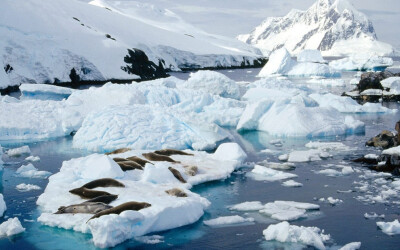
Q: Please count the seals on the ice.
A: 15